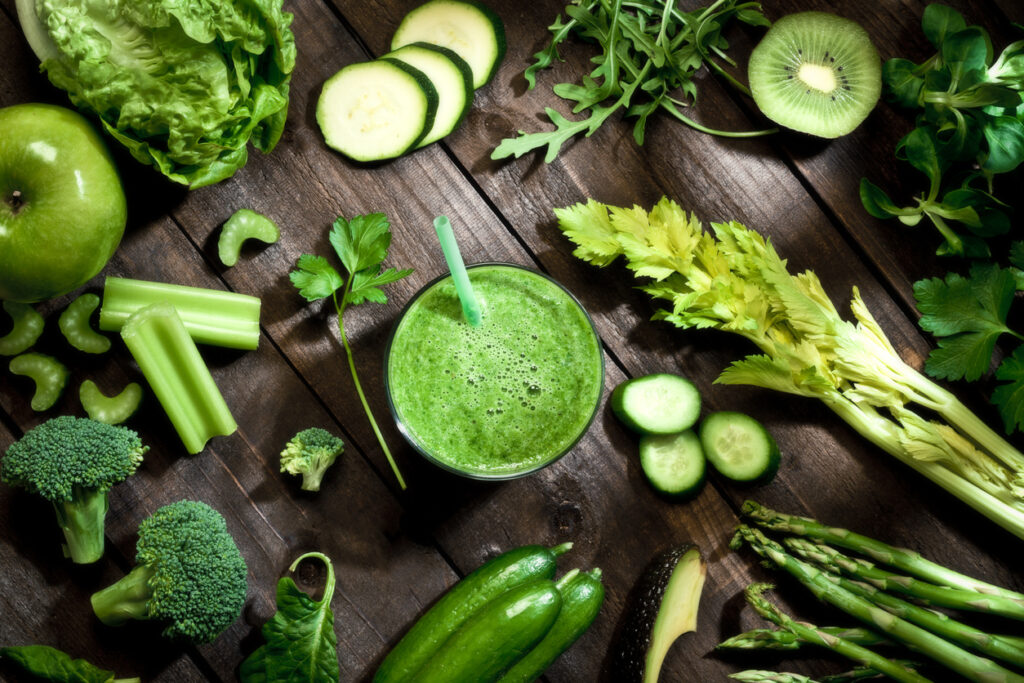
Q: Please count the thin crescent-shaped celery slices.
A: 5